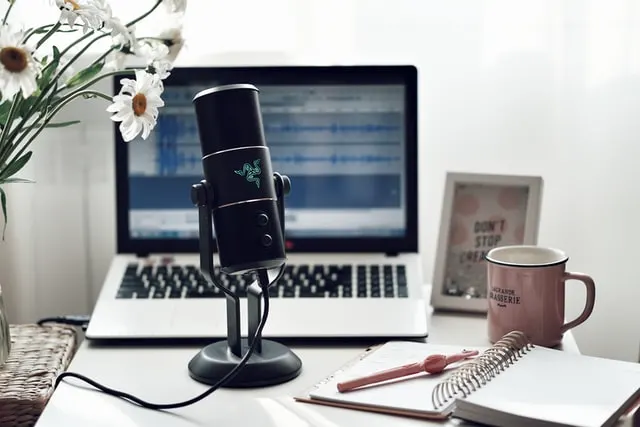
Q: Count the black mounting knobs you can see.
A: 2